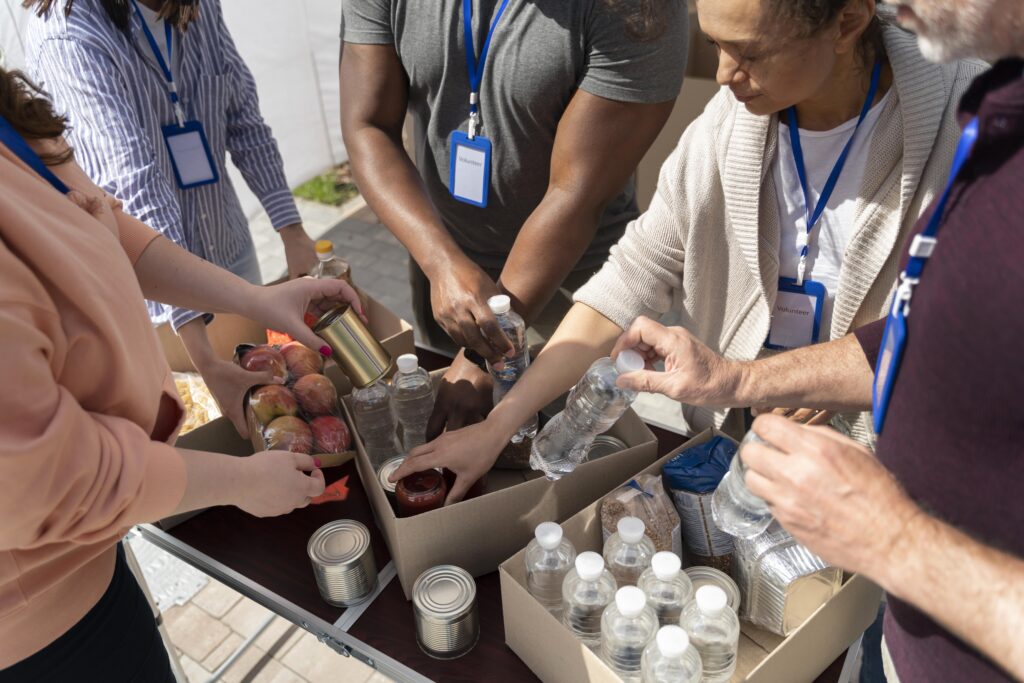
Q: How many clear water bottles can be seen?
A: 12